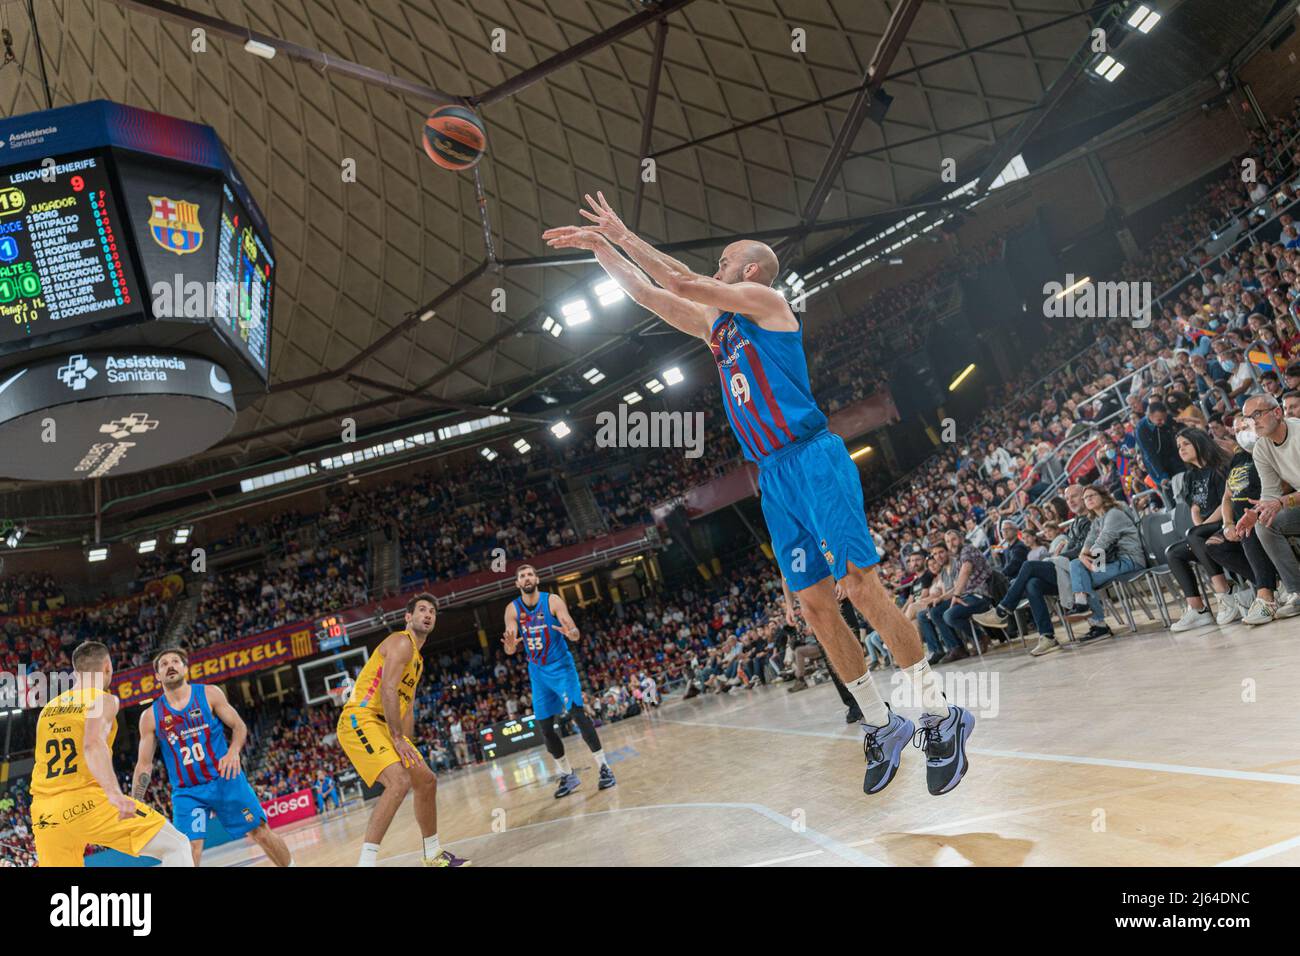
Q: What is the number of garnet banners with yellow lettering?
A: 2